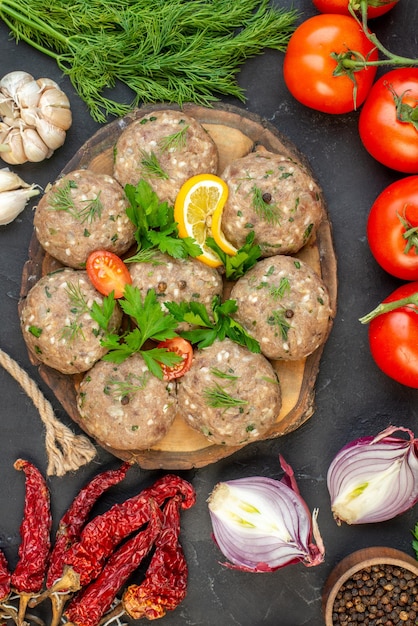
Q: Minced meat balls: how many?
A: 8